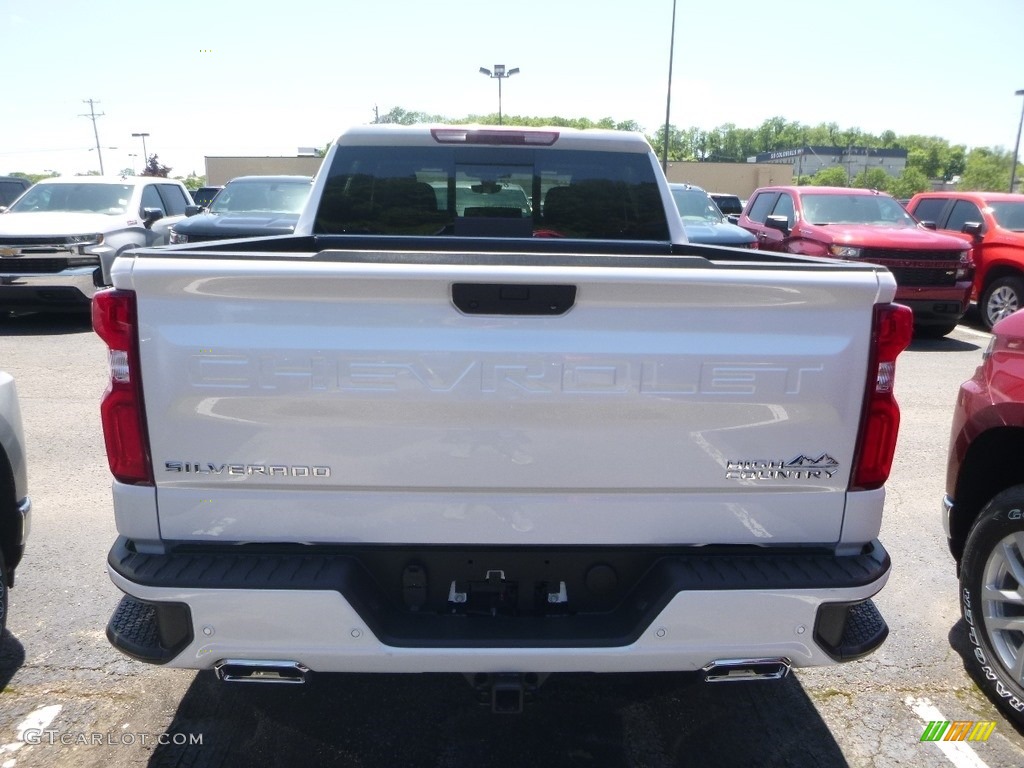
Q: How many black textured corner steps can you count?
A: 2